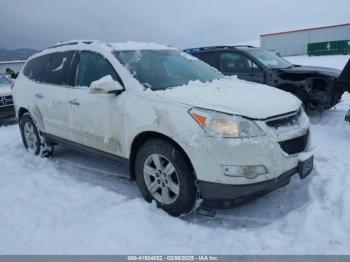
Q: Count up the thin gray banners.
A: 1